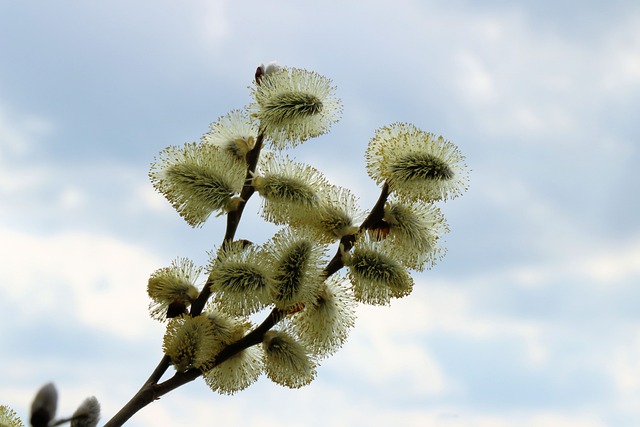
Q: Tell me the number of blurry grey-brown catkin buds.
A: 2